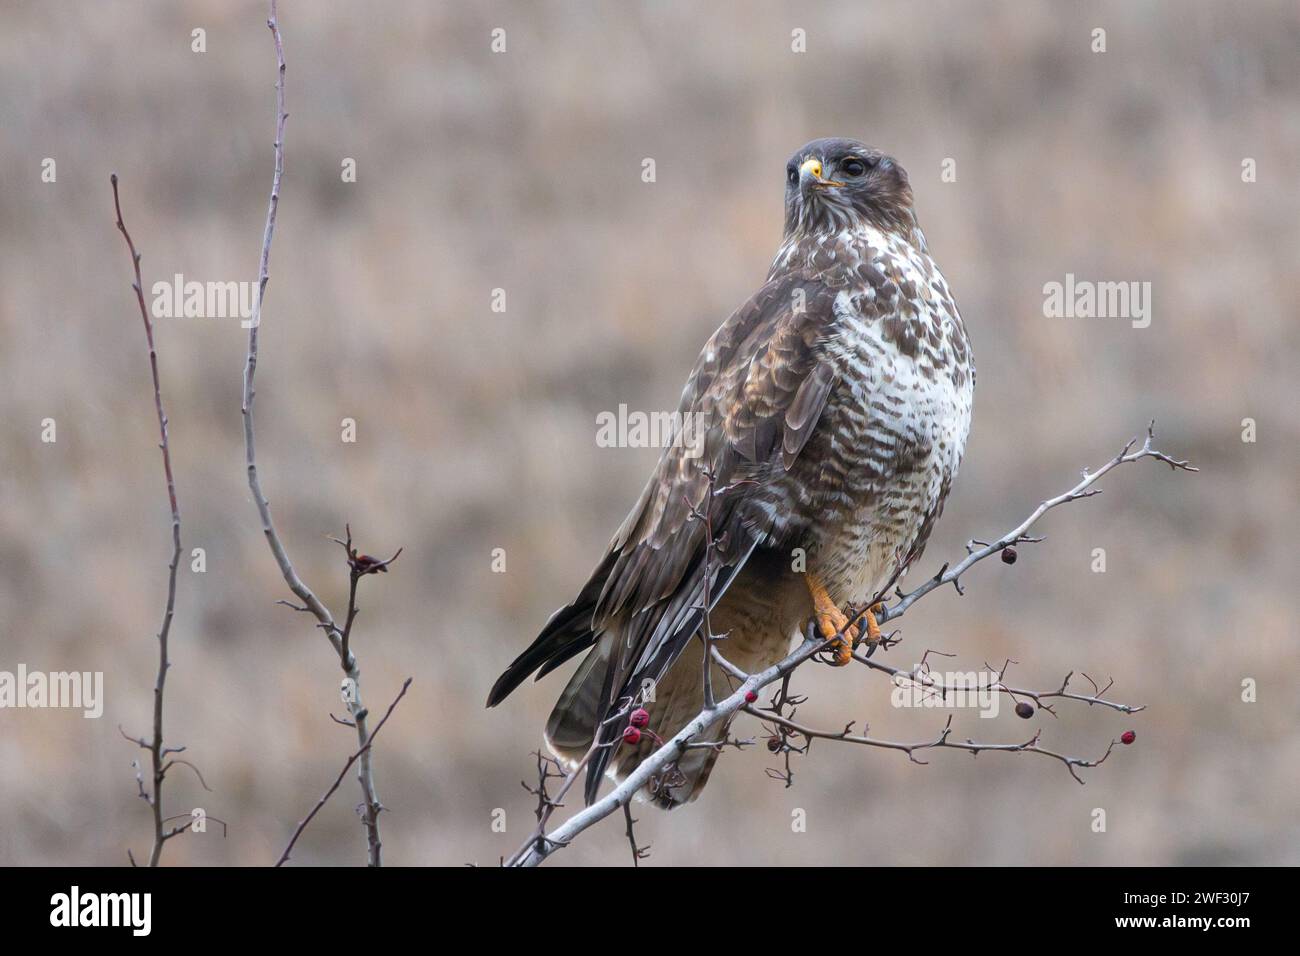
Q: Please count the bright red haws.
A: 4